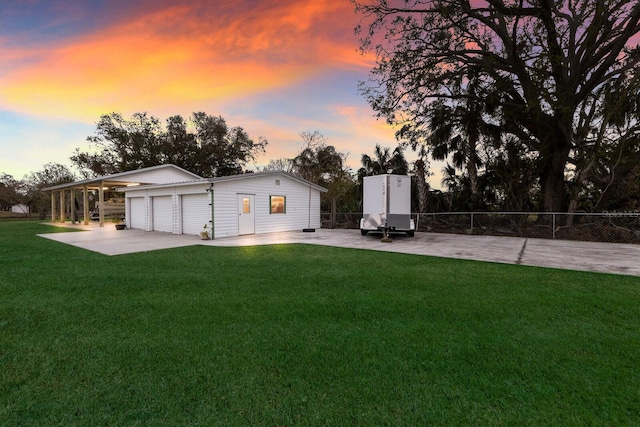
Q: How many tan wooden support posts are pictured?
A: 5